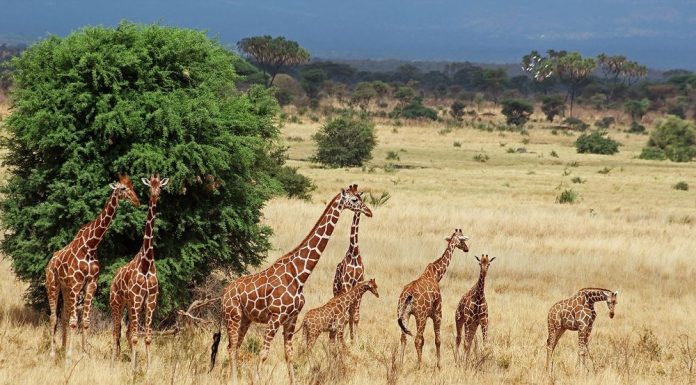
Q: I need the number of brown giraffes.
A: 8